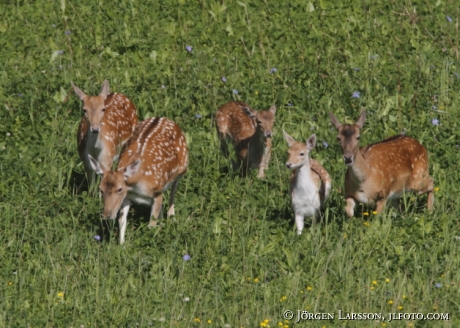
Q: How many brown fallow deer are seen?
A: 5